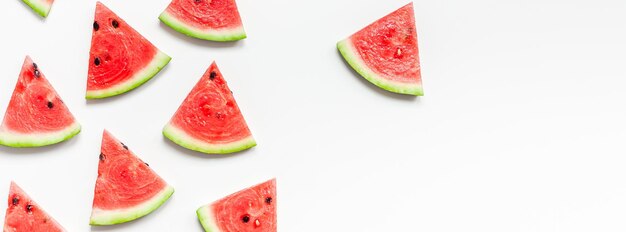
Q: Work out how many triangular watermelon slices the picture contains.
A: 9